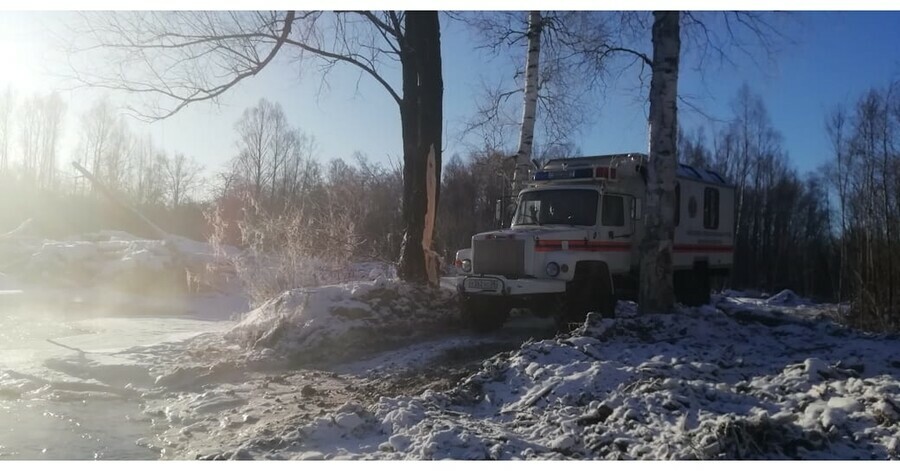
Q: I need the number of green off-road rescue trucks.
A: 0